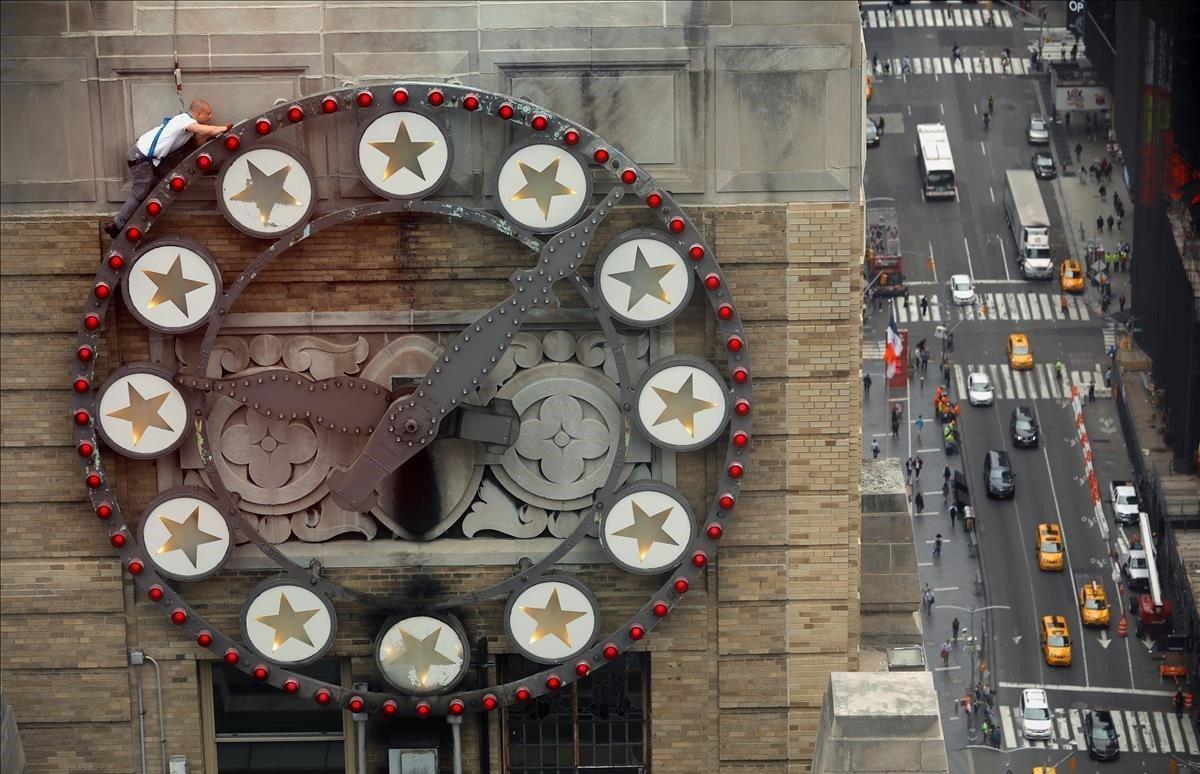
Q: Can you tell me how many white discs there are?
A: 12